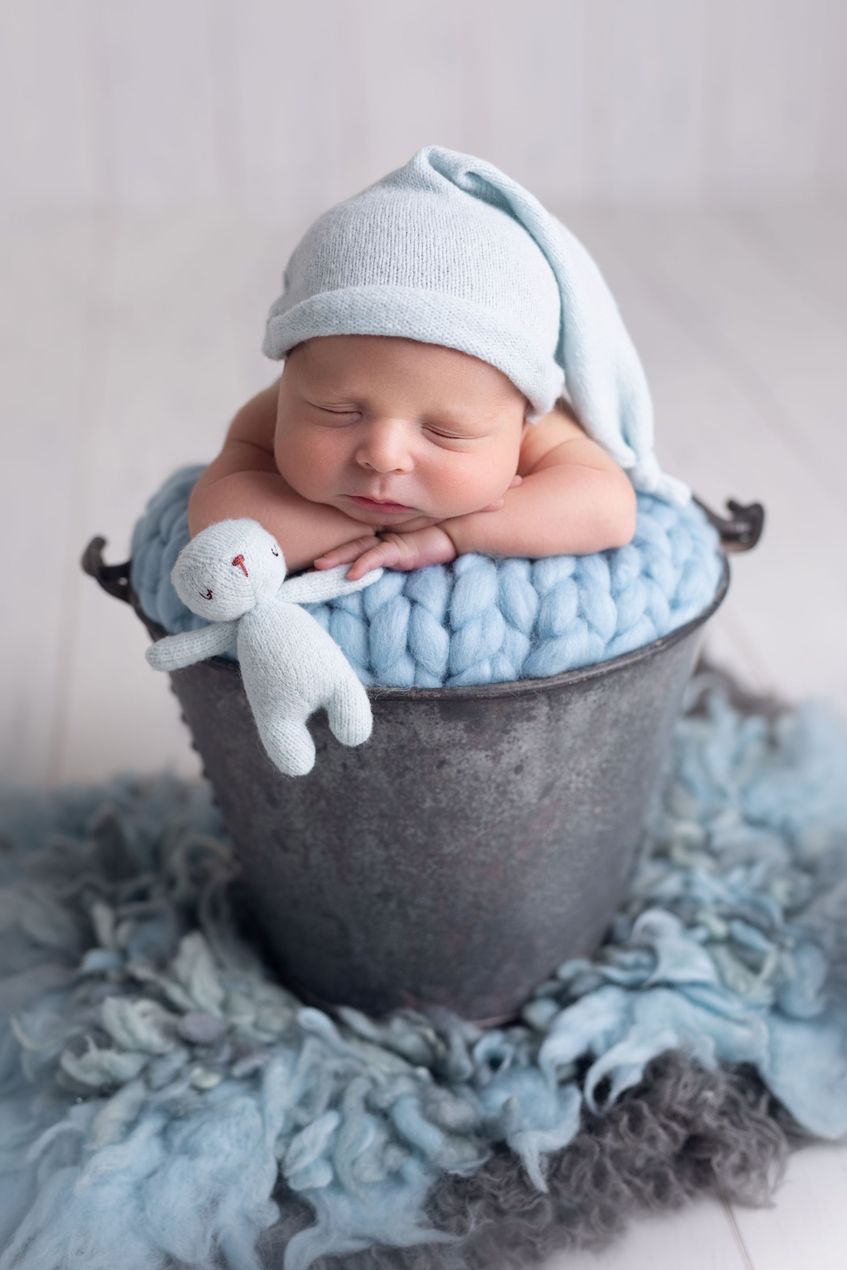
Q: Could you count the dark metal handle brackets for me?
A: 2